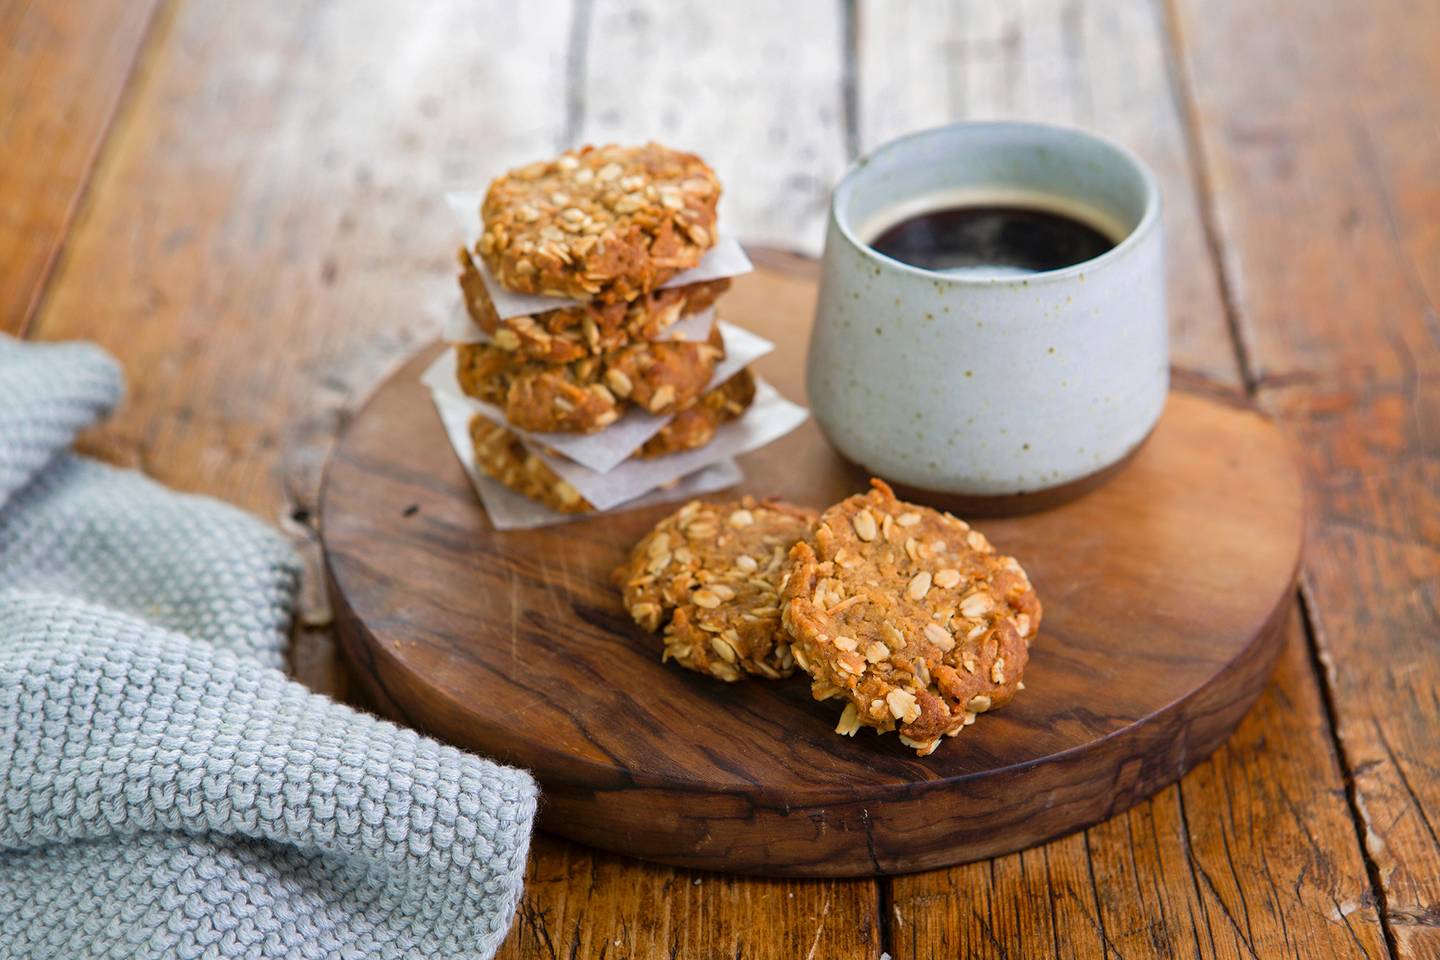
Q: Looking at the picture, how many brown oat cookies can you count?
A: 7